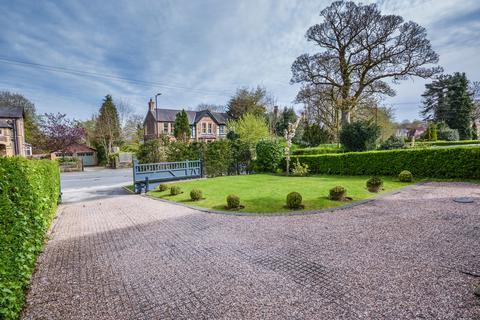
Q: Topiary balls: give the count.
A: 8